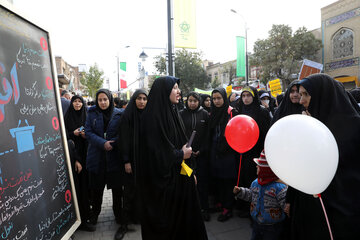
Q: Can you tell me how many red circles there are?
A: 4